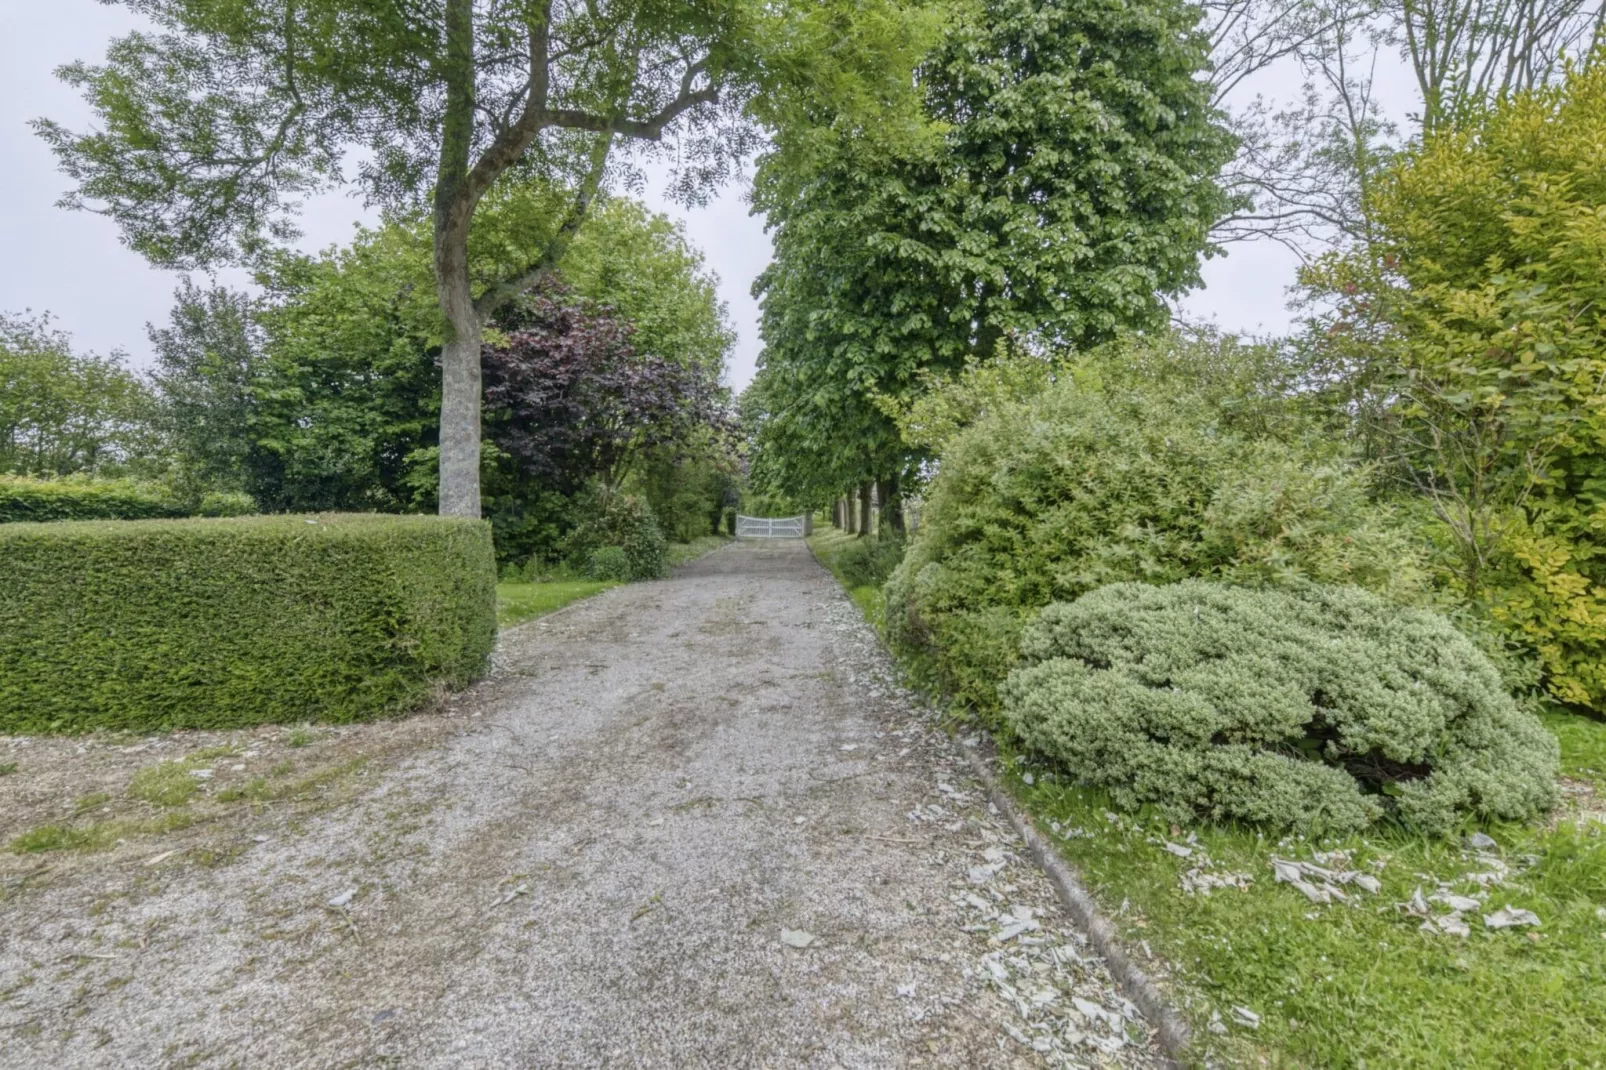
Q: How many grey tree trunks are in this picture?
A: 1